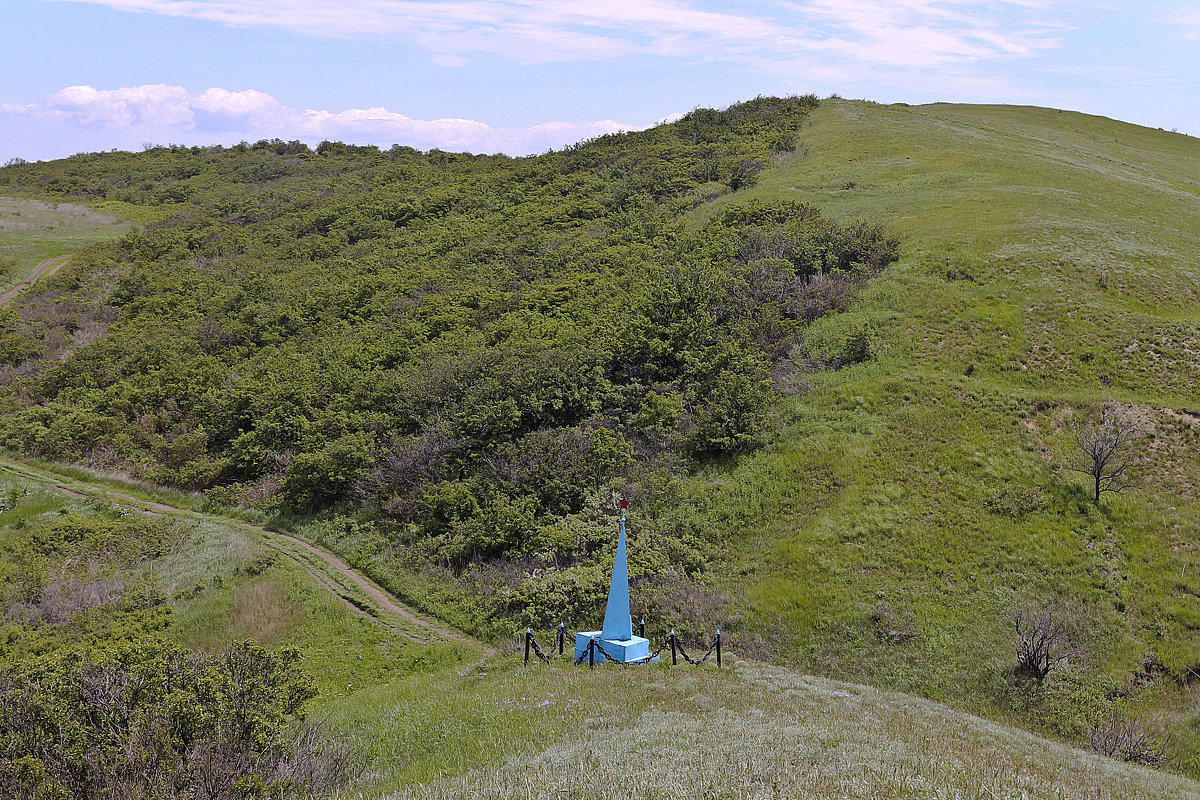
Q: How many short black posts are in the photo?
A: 6